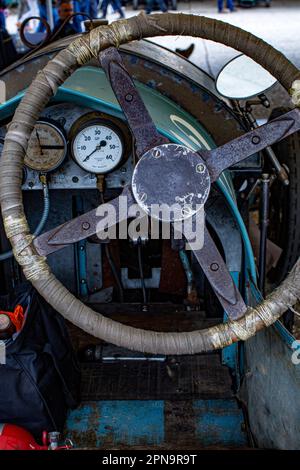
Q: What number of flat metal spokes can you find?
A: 4